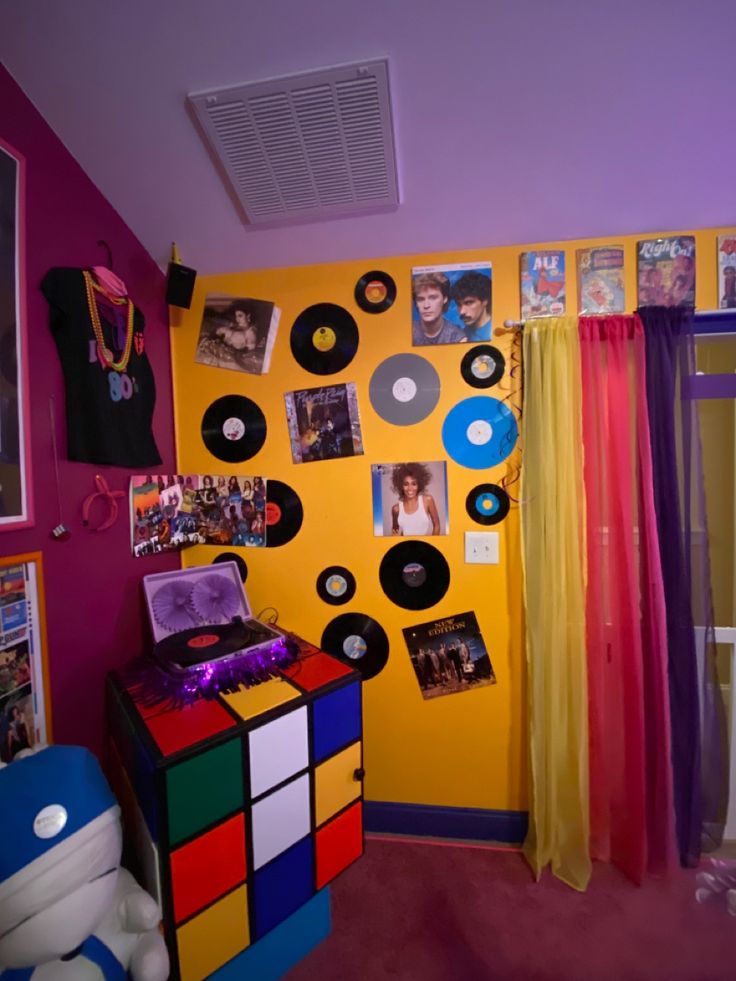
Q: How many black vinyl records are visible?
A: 11